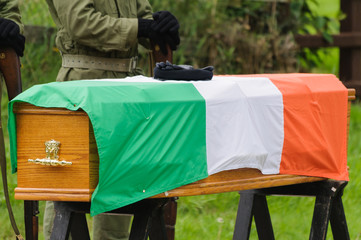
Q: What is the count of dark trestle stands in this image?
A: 2